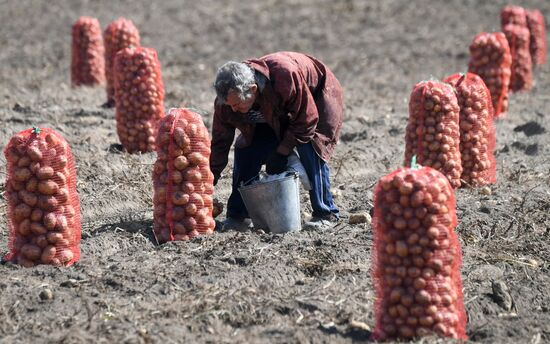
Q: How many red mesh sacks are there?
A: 12